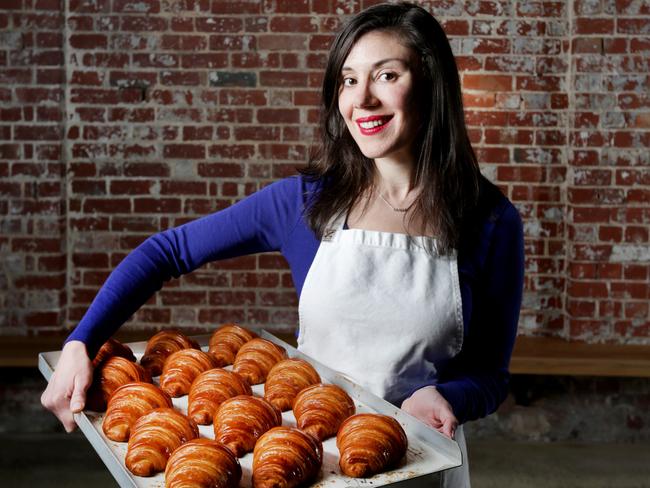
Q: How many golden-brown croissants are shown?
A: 15